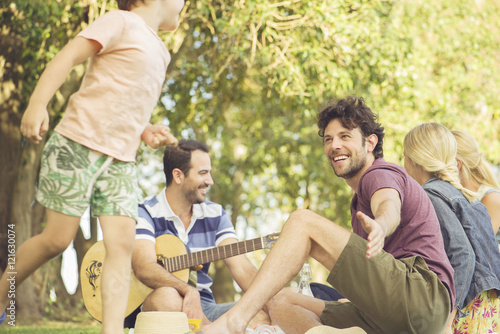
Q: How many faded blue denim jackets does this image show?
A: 1